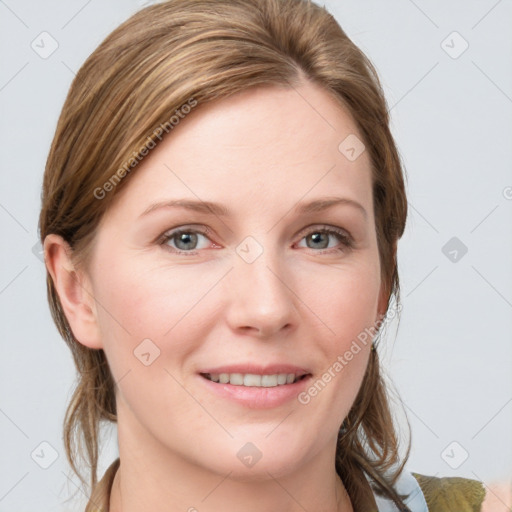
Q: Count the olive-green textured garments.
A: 1